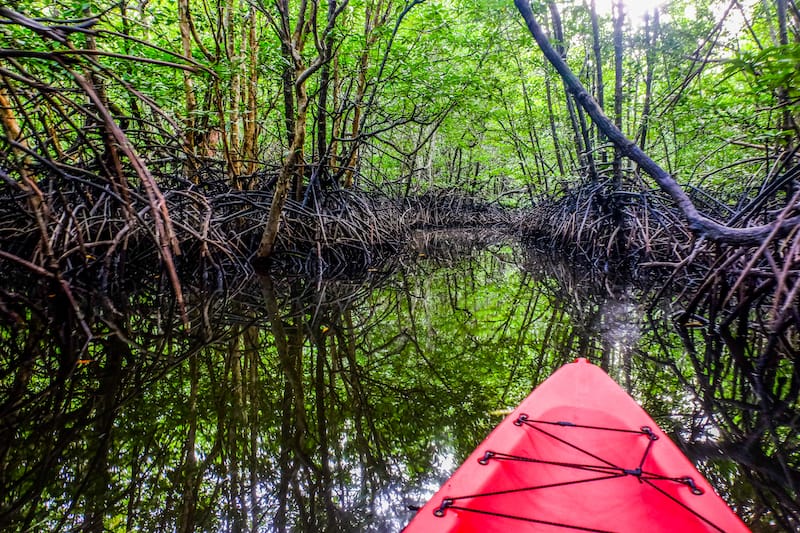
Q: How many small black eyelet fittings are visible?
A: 5